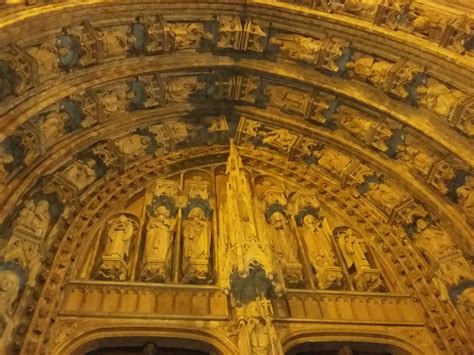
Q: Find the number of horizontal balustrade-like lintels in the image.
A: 2